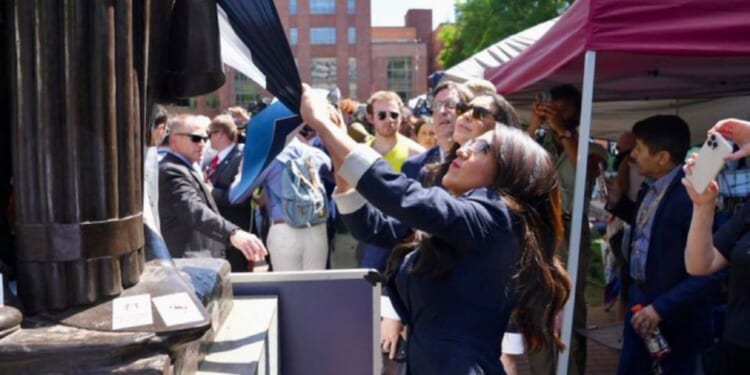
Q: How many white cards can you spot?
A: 2